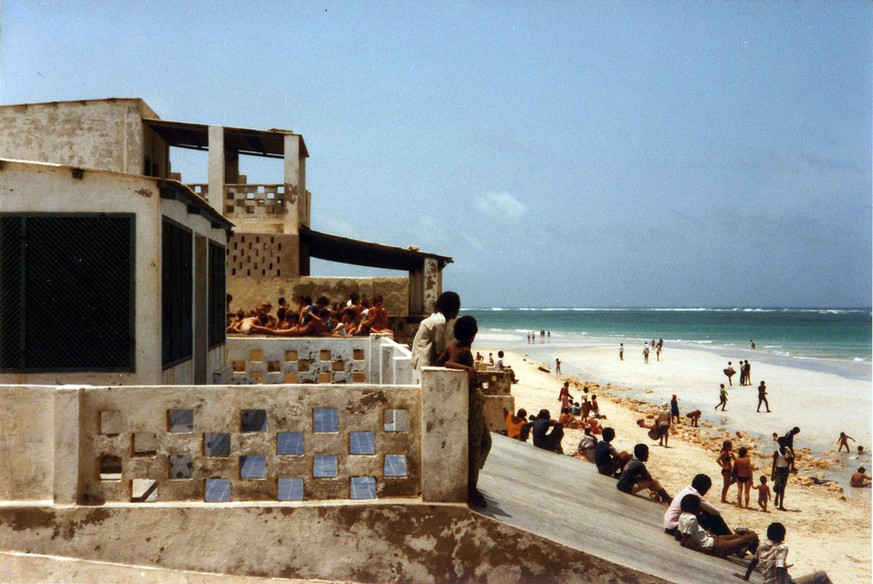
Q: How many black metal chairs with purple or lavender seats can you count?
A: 0